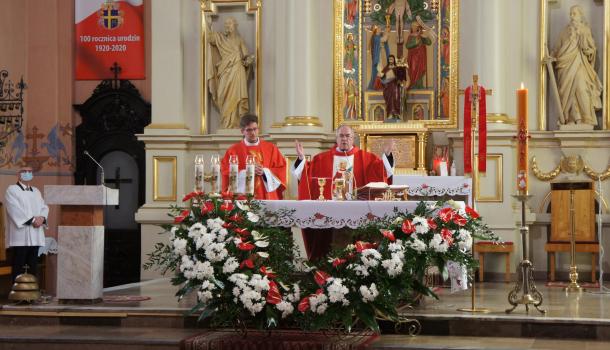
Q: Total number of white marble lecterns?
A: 1